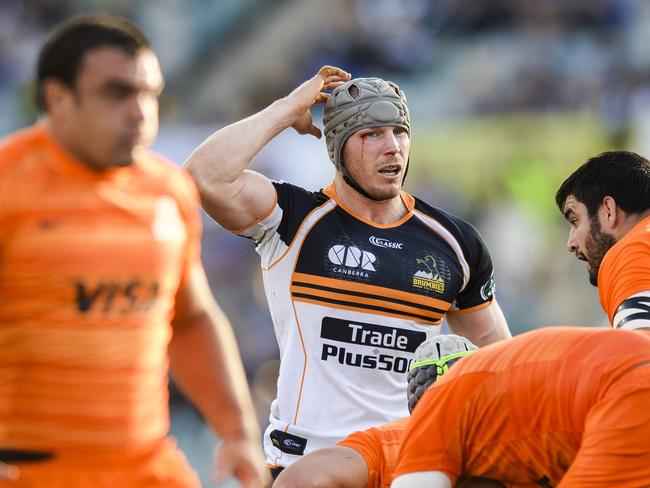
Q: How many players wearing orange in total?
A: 4